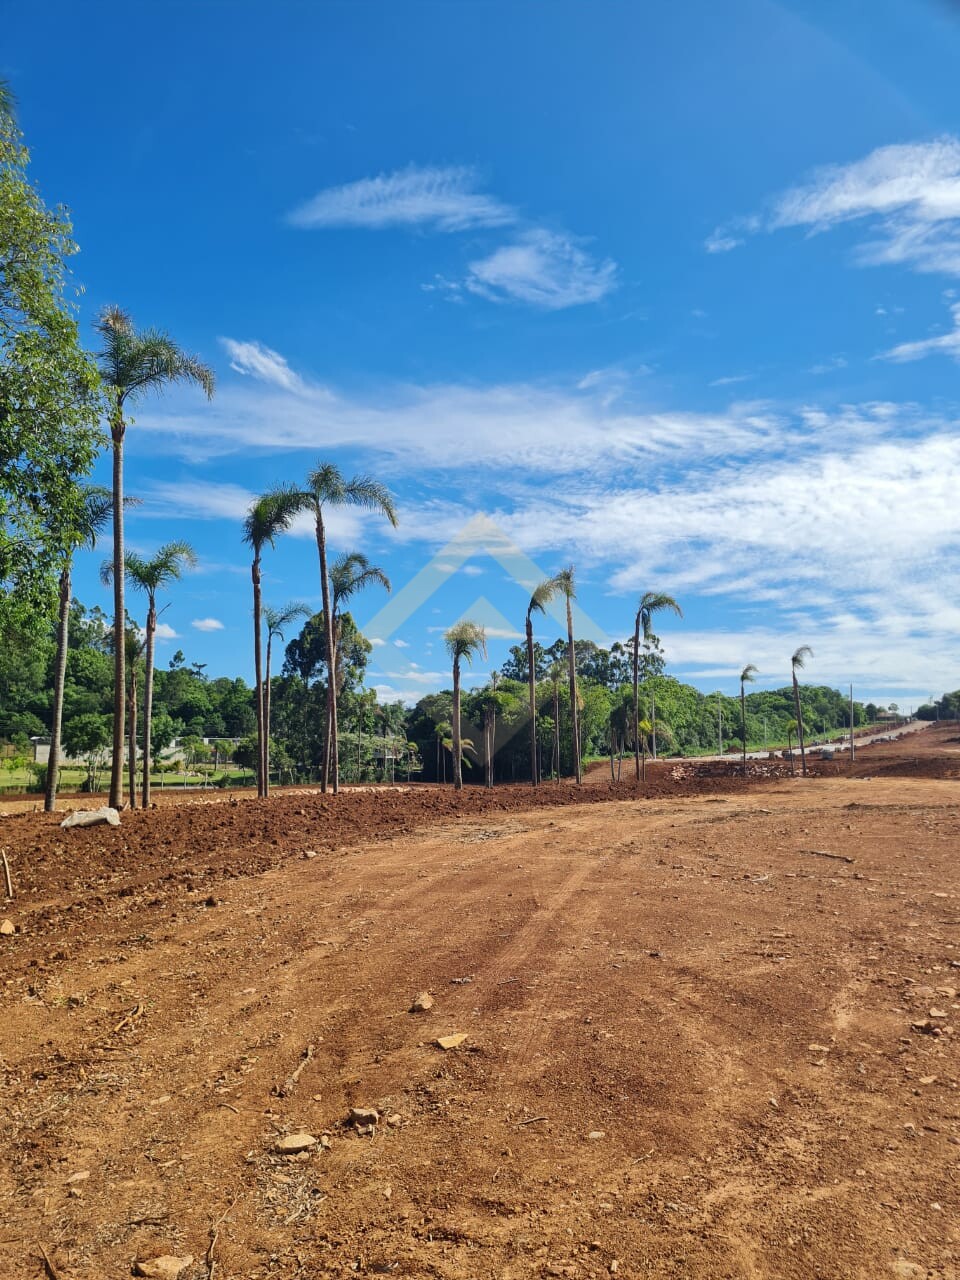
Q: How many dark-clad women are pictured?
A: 0